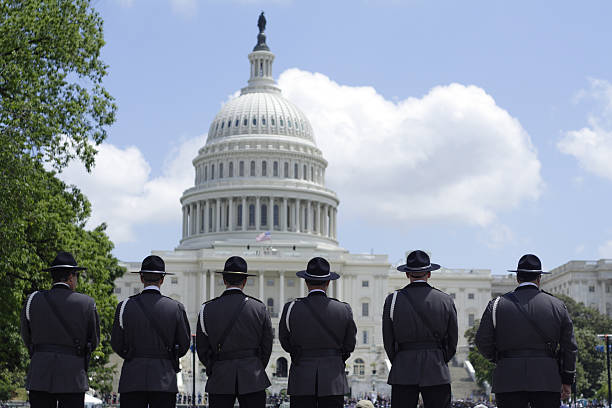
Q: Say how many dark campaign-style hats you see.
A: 6